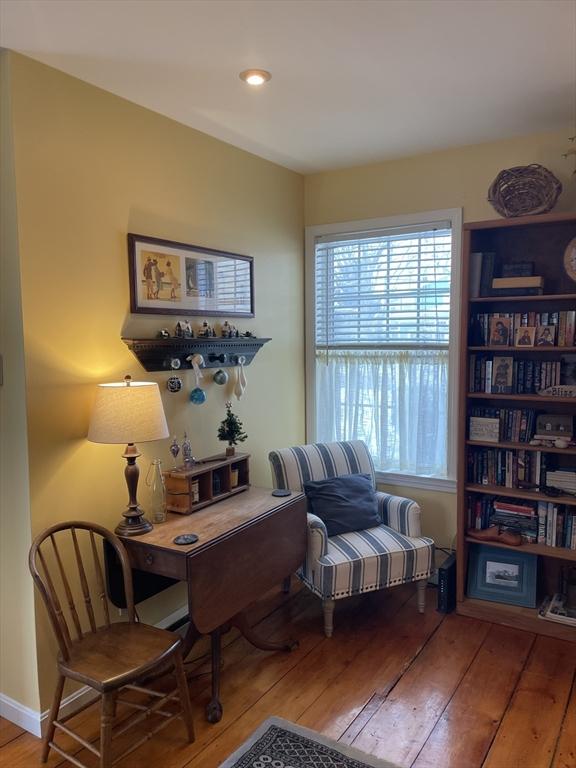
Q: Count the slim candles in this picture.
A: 0